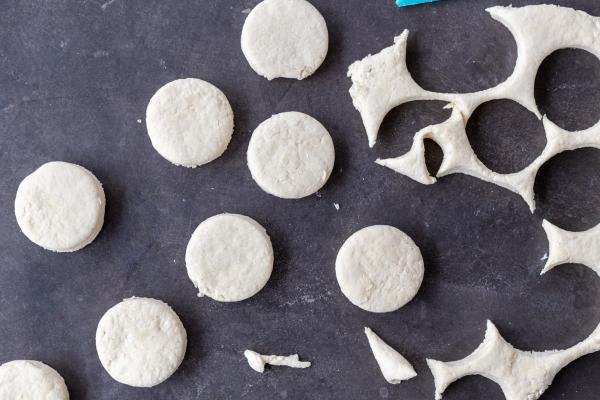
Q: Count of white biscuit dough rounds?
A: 8